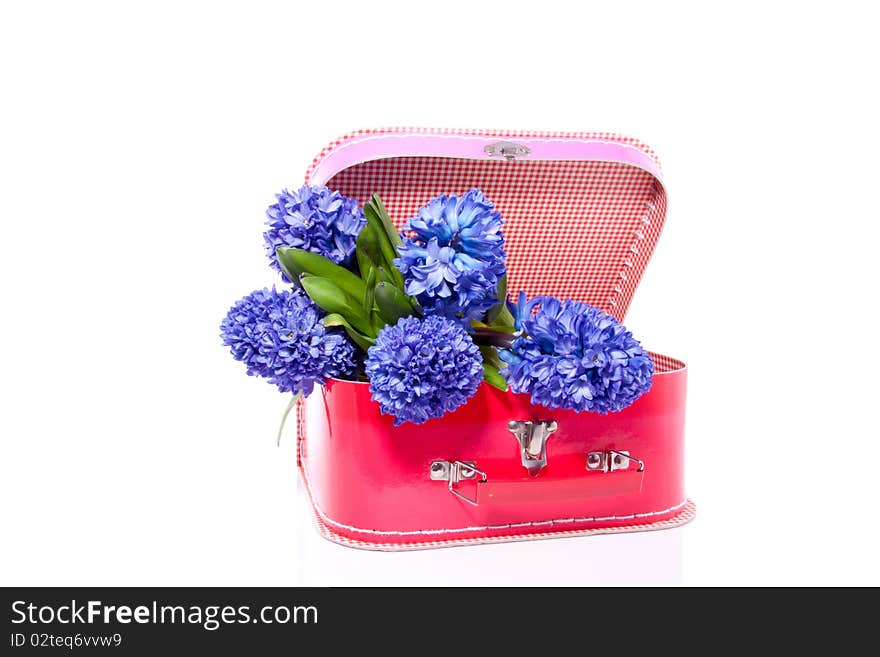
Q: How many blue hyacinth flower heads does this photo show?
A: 5